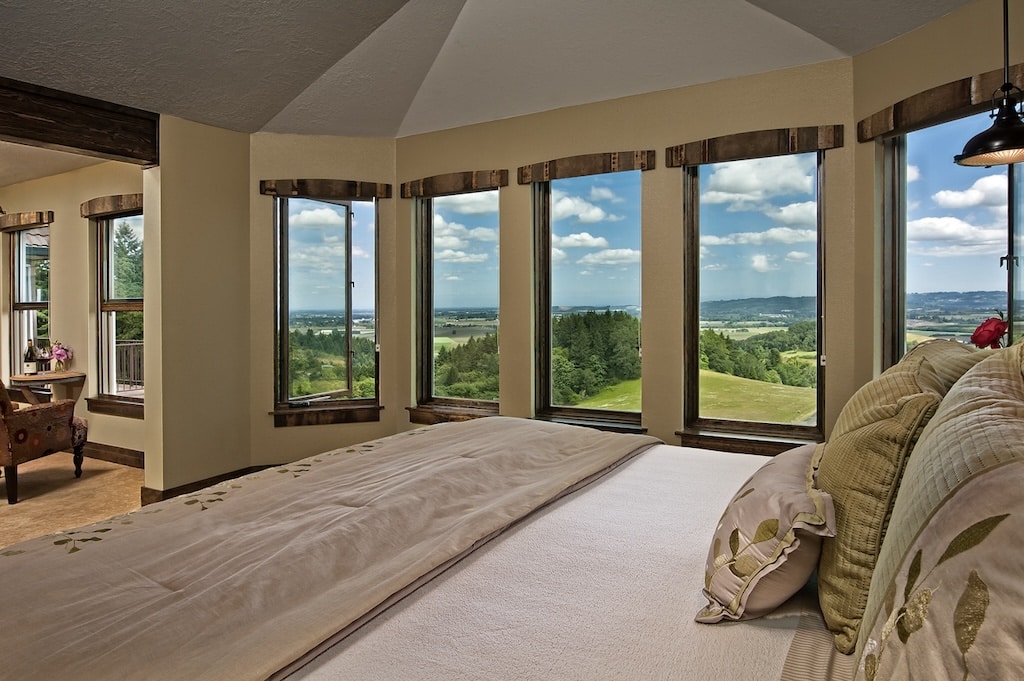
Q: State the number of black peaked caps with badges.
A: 0